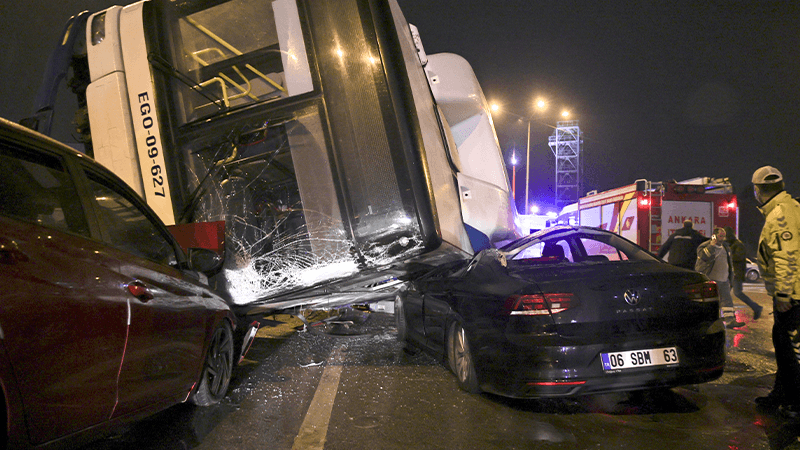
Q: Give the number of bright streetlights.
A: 3